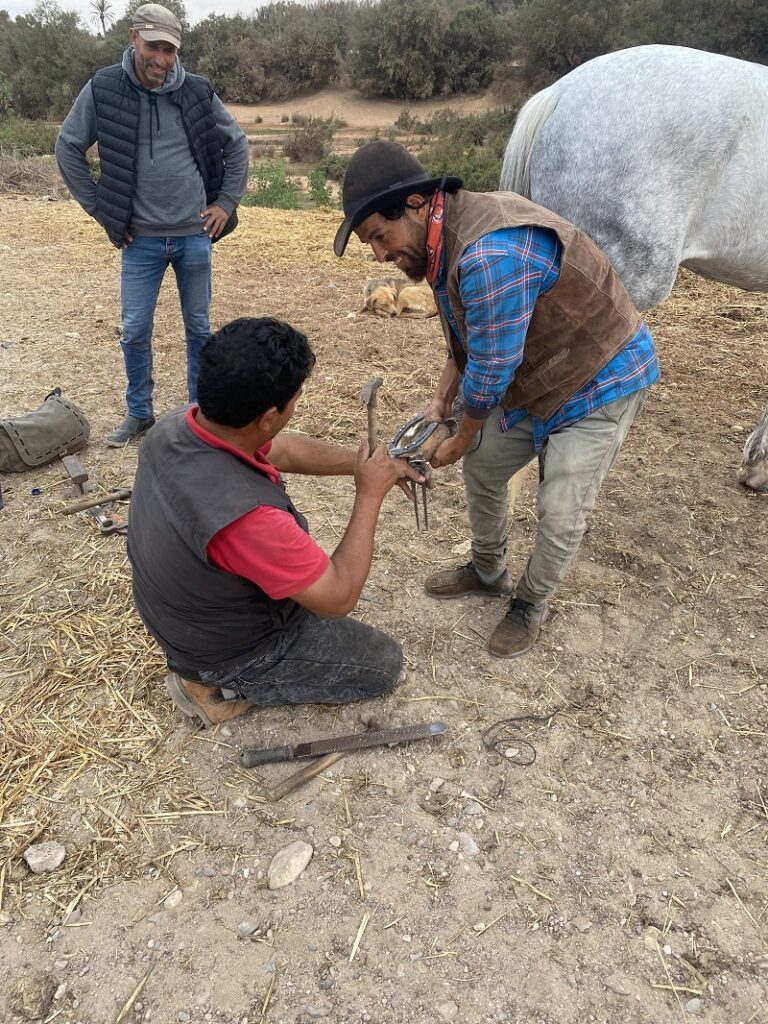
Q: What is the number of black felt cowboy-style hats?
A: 1